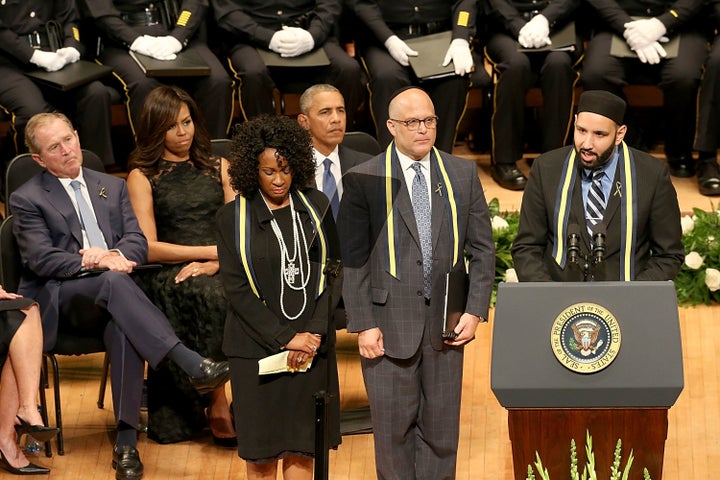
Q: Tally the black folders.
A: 7